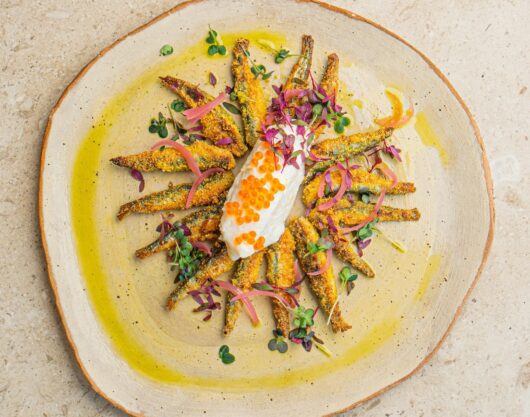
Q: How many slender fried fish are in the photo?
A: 15